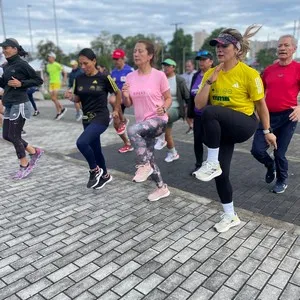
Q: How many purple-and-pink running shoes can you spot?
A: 2